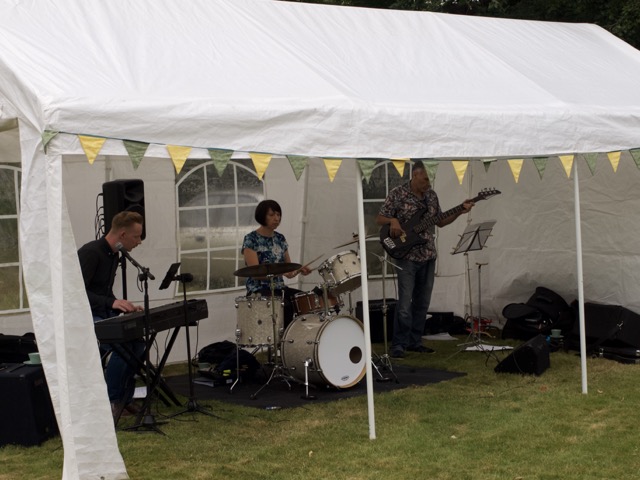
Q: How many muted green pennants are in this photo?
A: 10